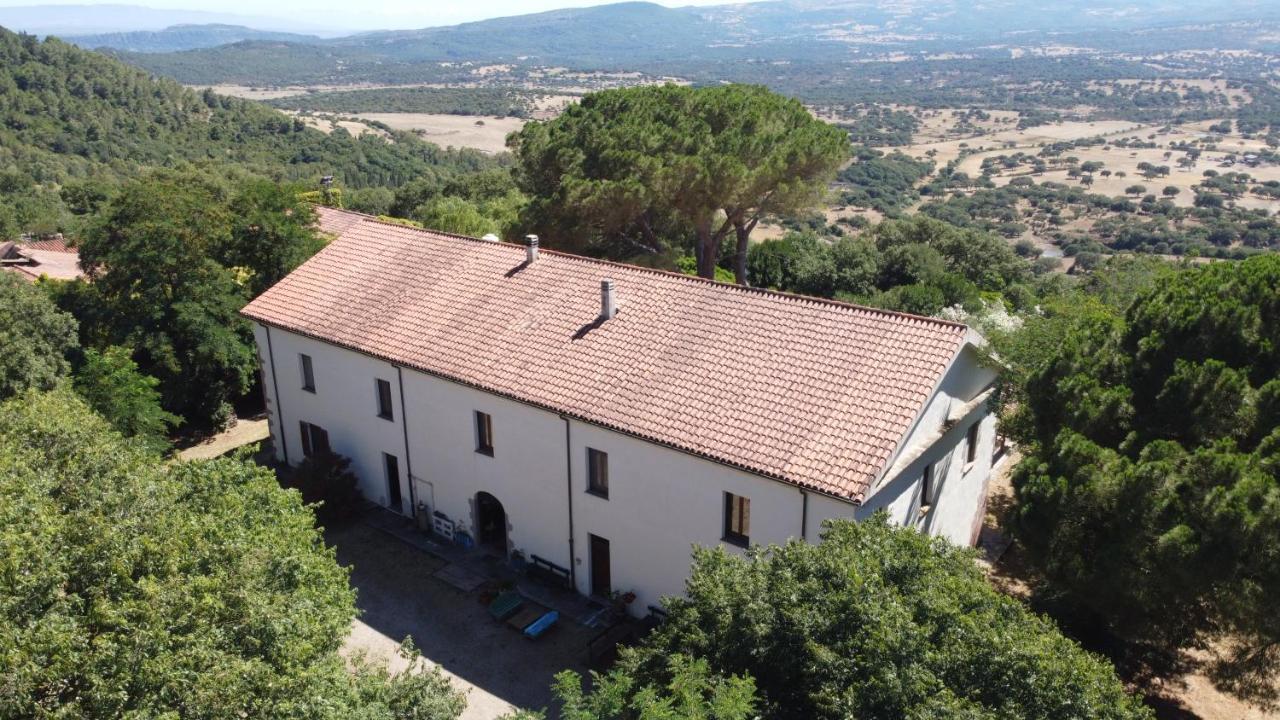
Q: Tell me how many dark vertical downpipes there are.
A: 4